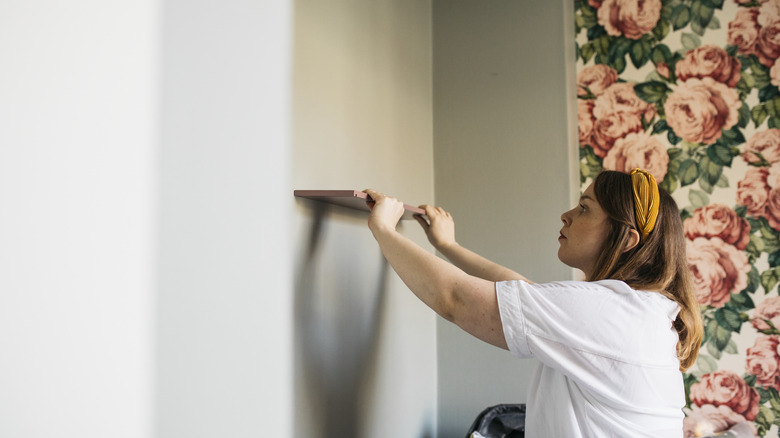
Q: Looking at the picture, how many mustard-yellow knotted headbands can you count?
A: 1